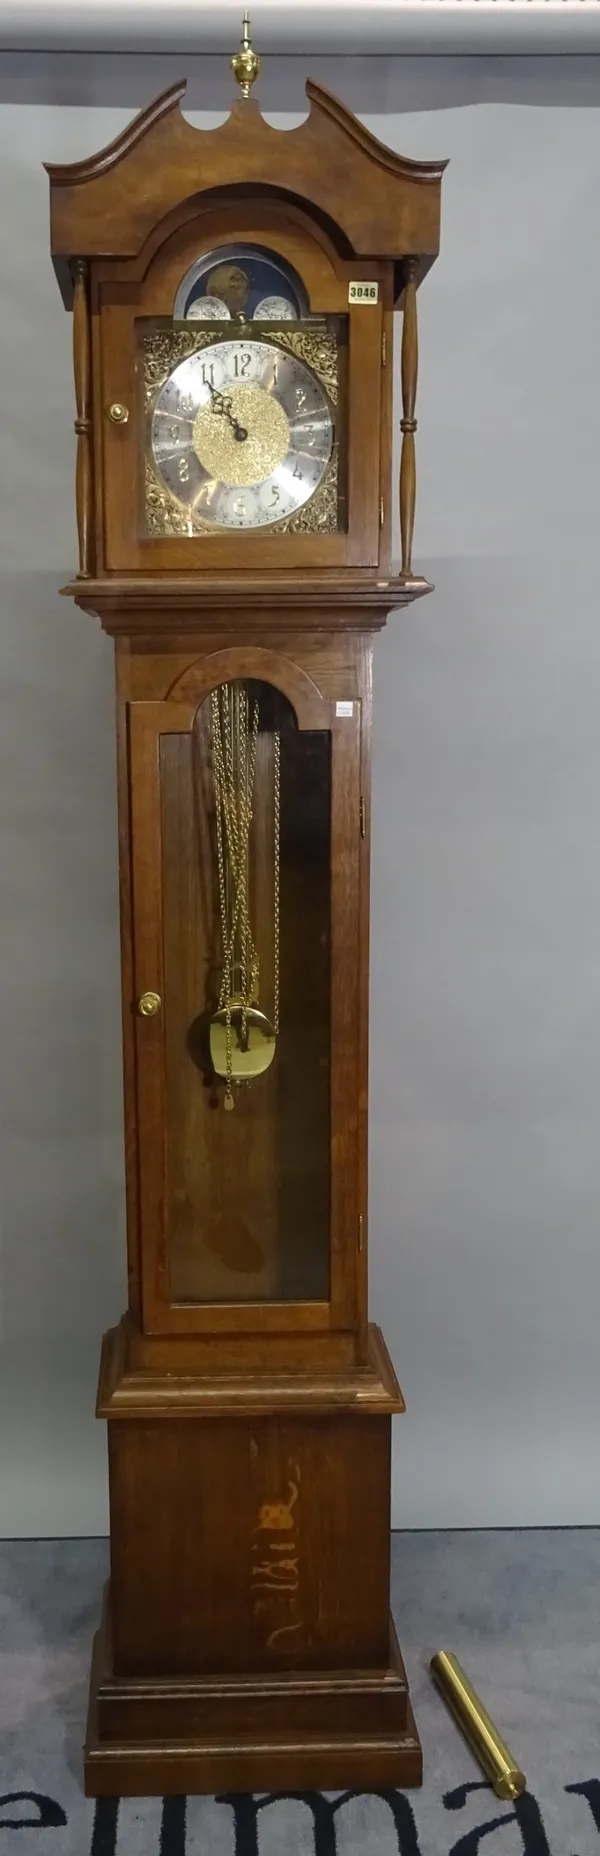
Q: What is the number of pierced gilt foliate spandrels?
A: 4